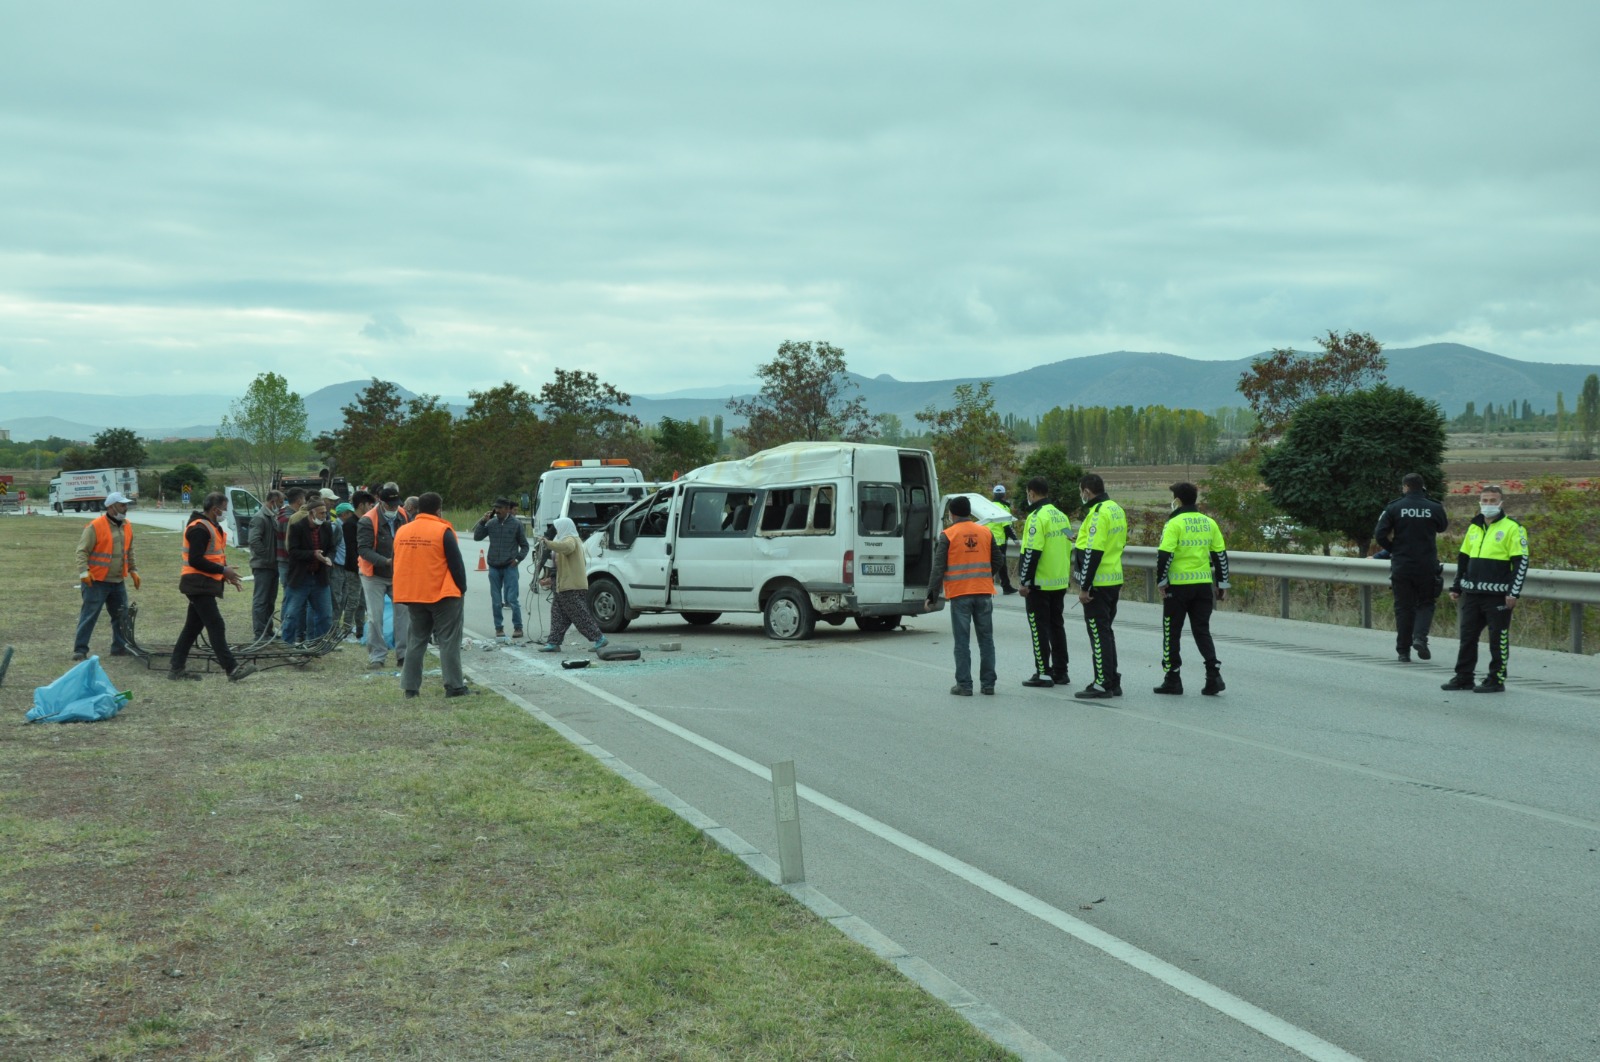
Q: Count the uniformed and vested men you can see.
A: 11